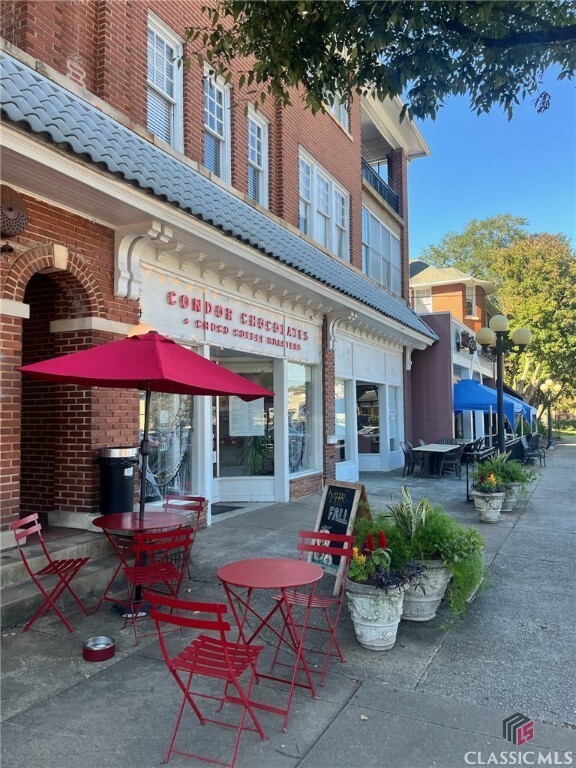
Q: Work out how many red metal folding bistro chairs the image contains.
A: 5